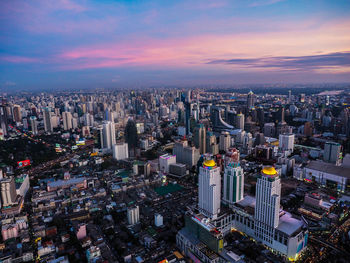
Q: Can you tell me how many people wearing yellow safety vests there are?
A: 0